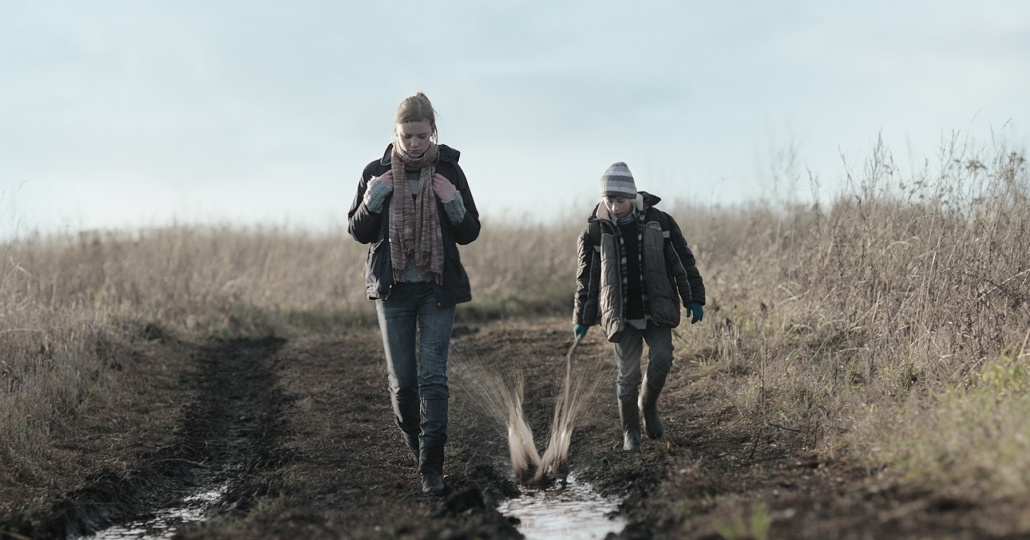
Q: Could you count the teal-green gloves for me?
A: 2